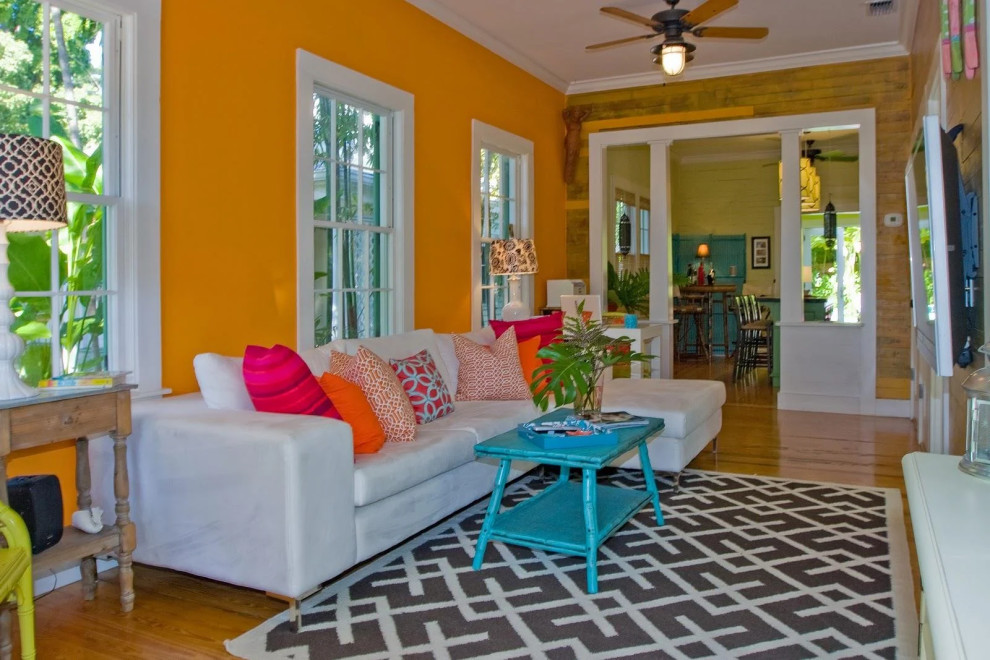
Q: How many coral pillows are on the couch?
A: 2